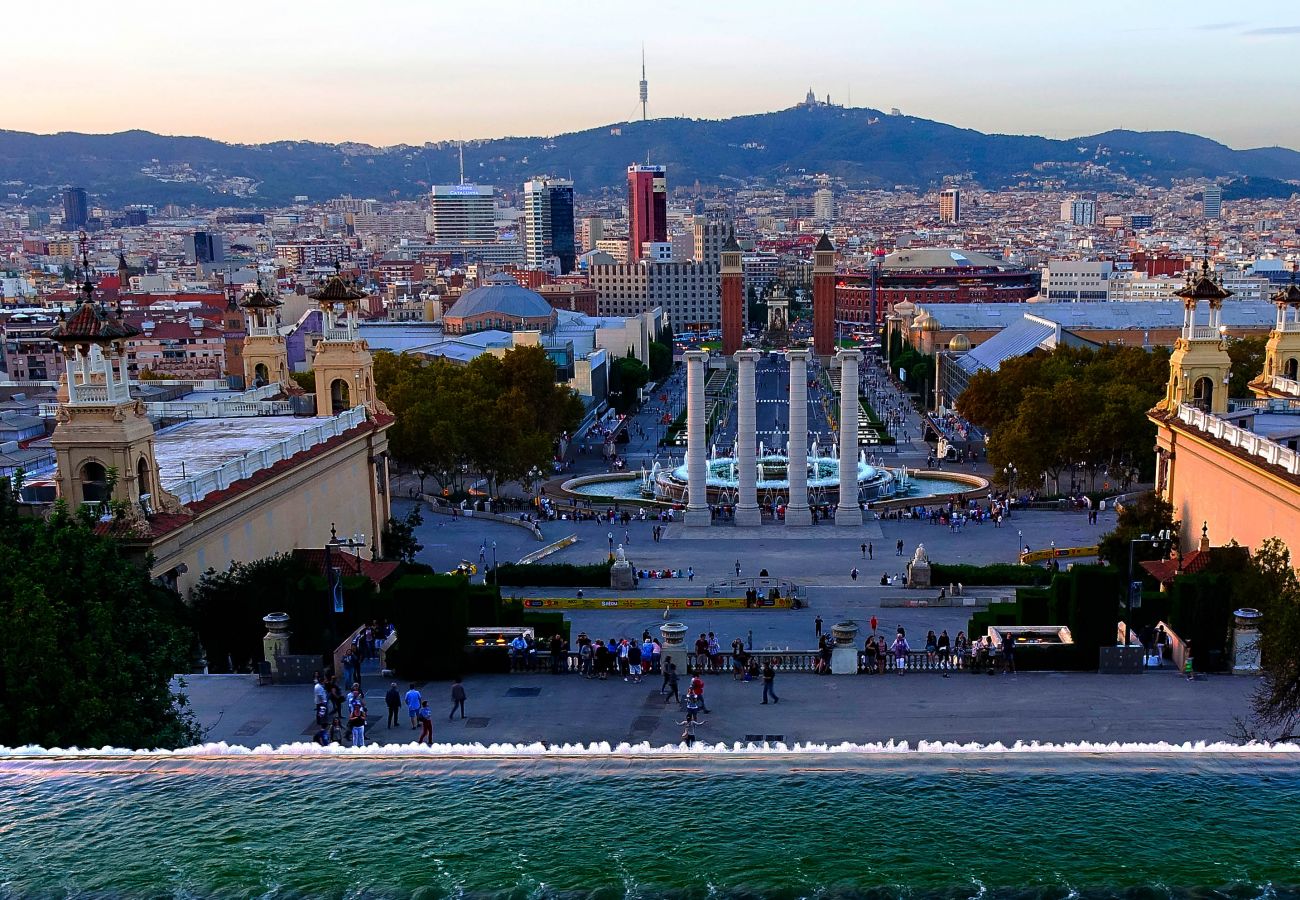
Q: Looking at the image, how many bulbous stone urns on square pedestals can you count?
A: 4